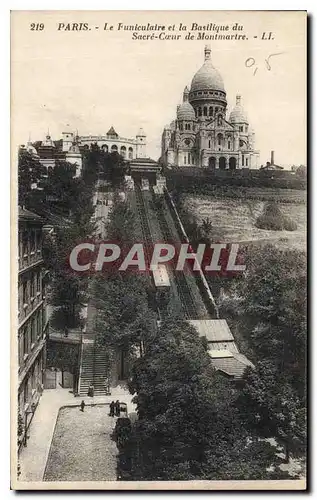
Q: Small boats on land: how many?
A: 0